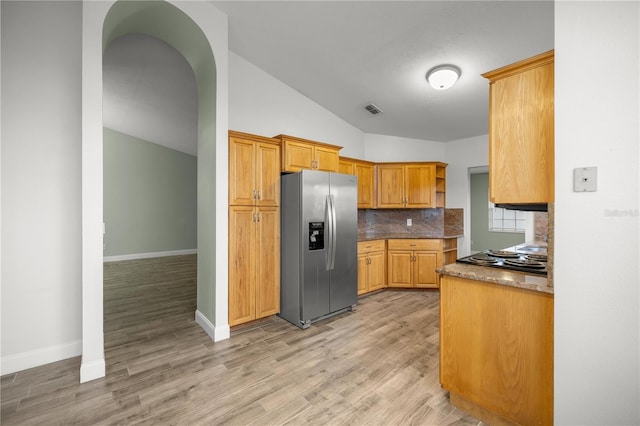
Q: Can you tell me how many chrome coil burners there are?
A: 4